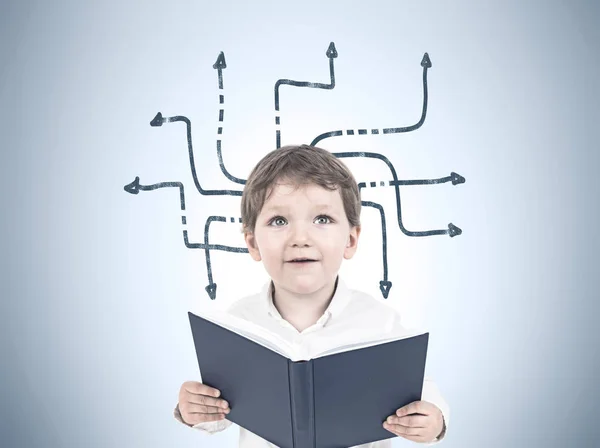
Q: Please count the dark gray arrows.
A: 9